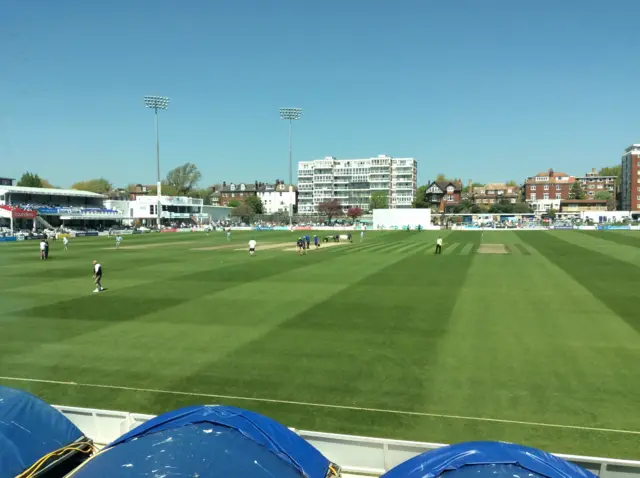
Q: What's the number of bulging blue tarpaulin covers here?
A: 3